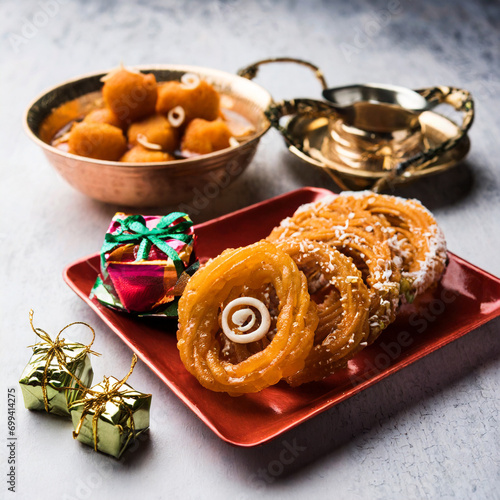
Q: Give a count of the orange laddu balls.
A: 7